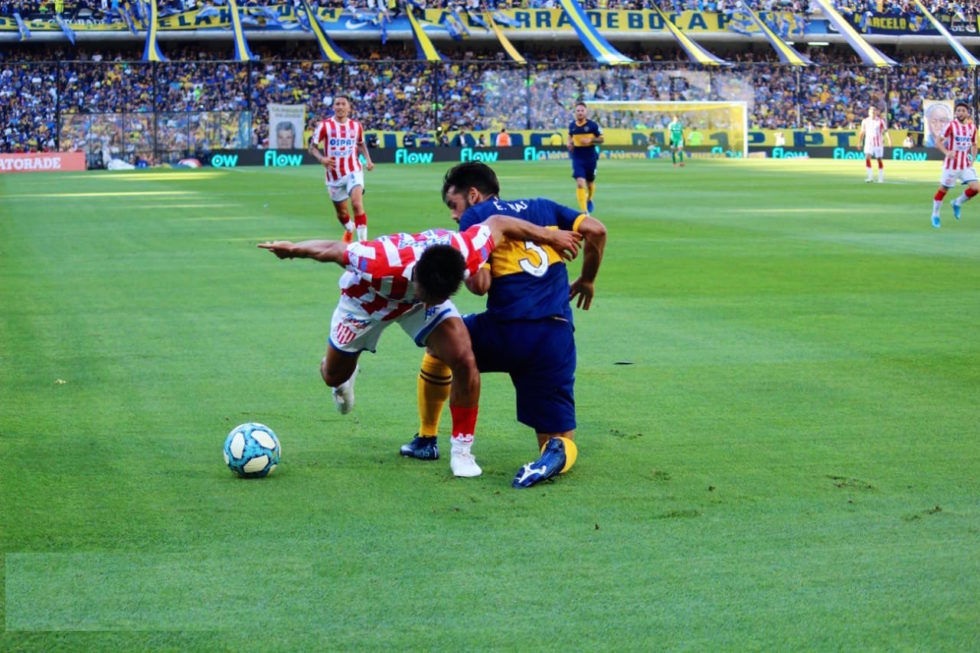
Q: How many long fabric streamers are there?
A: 10